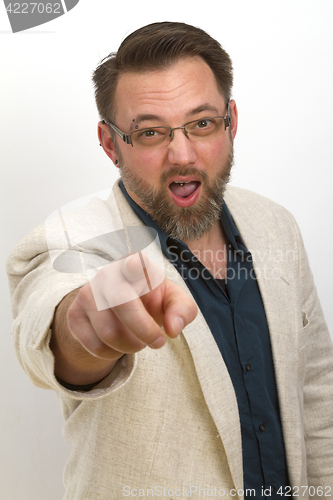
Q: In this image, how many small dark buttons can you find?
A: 2